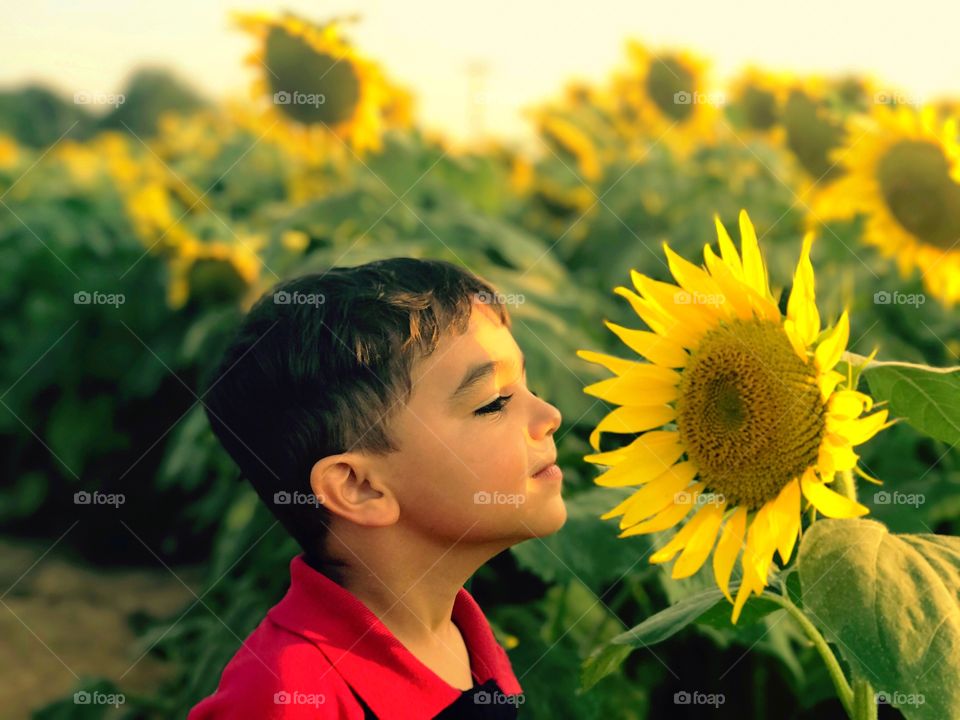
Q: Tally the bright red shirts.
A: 1